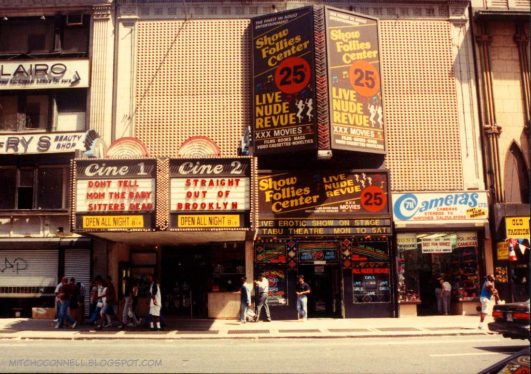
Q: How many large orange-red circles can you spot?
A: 3